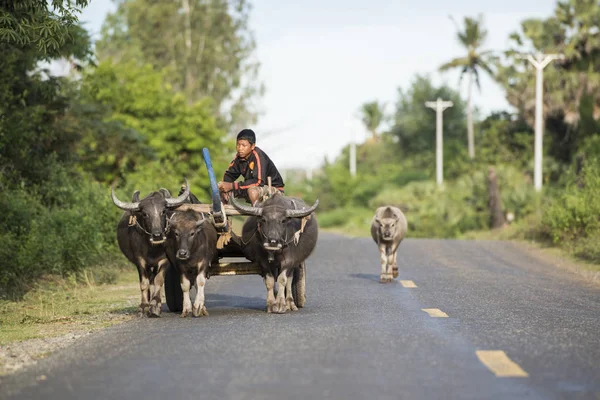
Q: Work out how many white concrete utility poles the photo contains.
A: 3